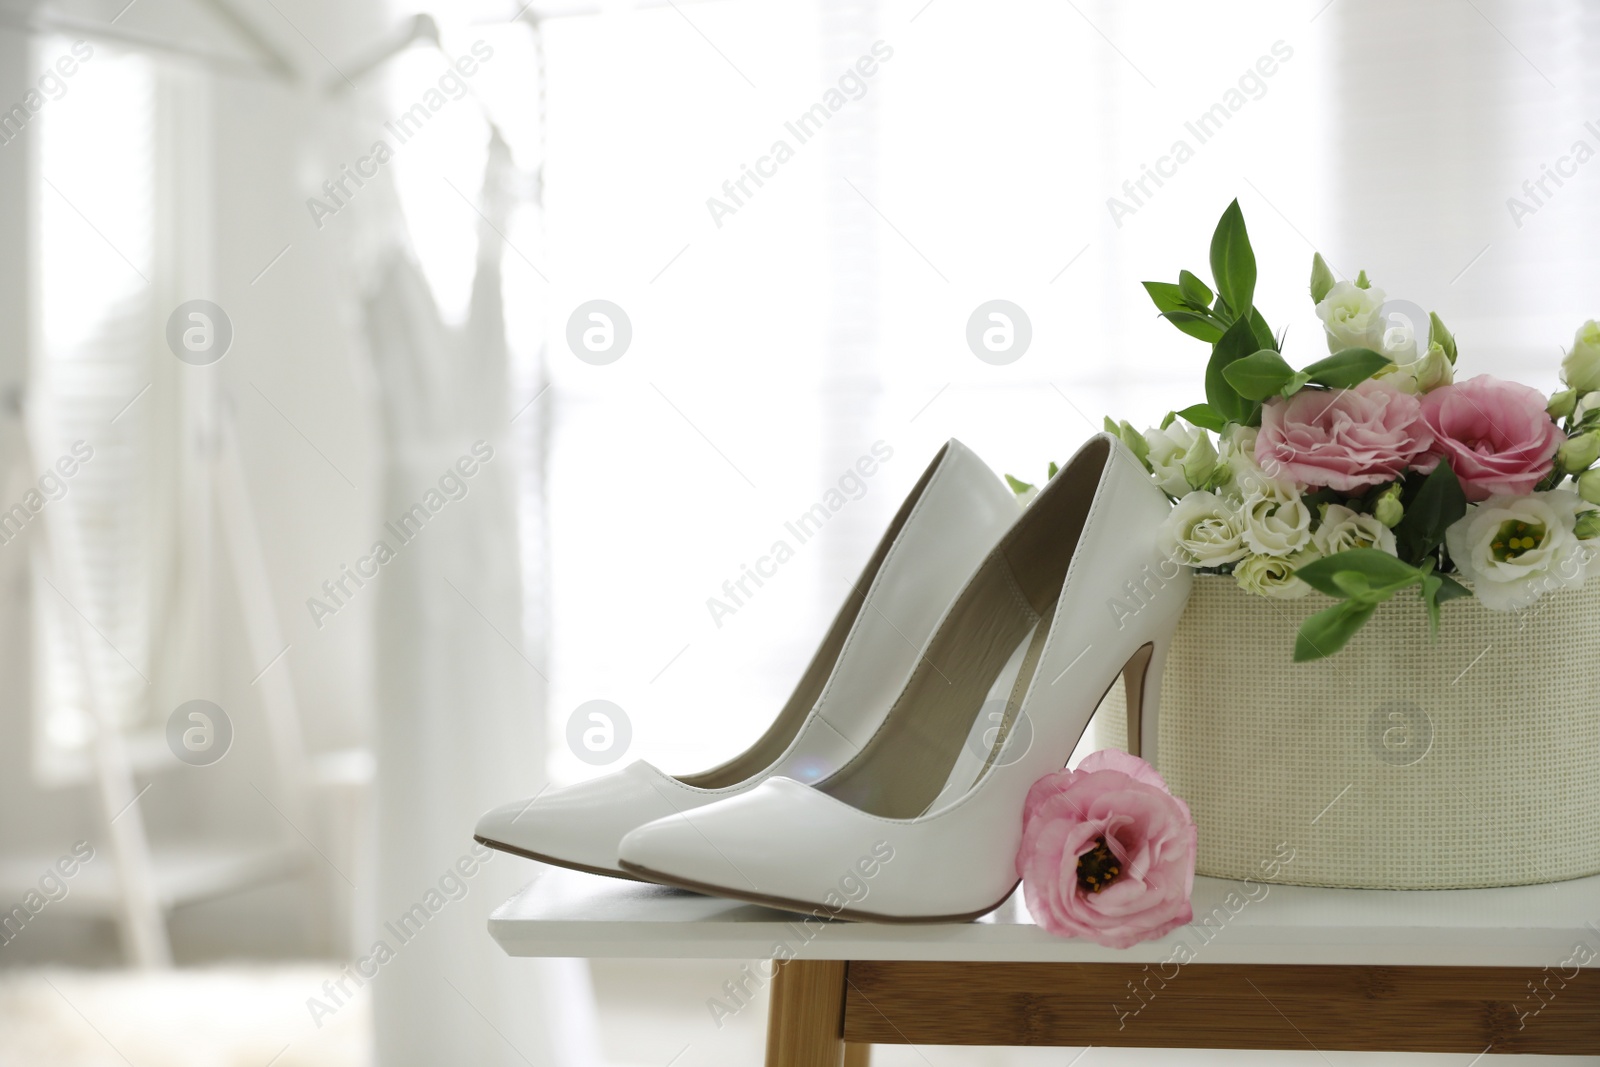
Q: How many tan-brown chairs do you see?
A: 0